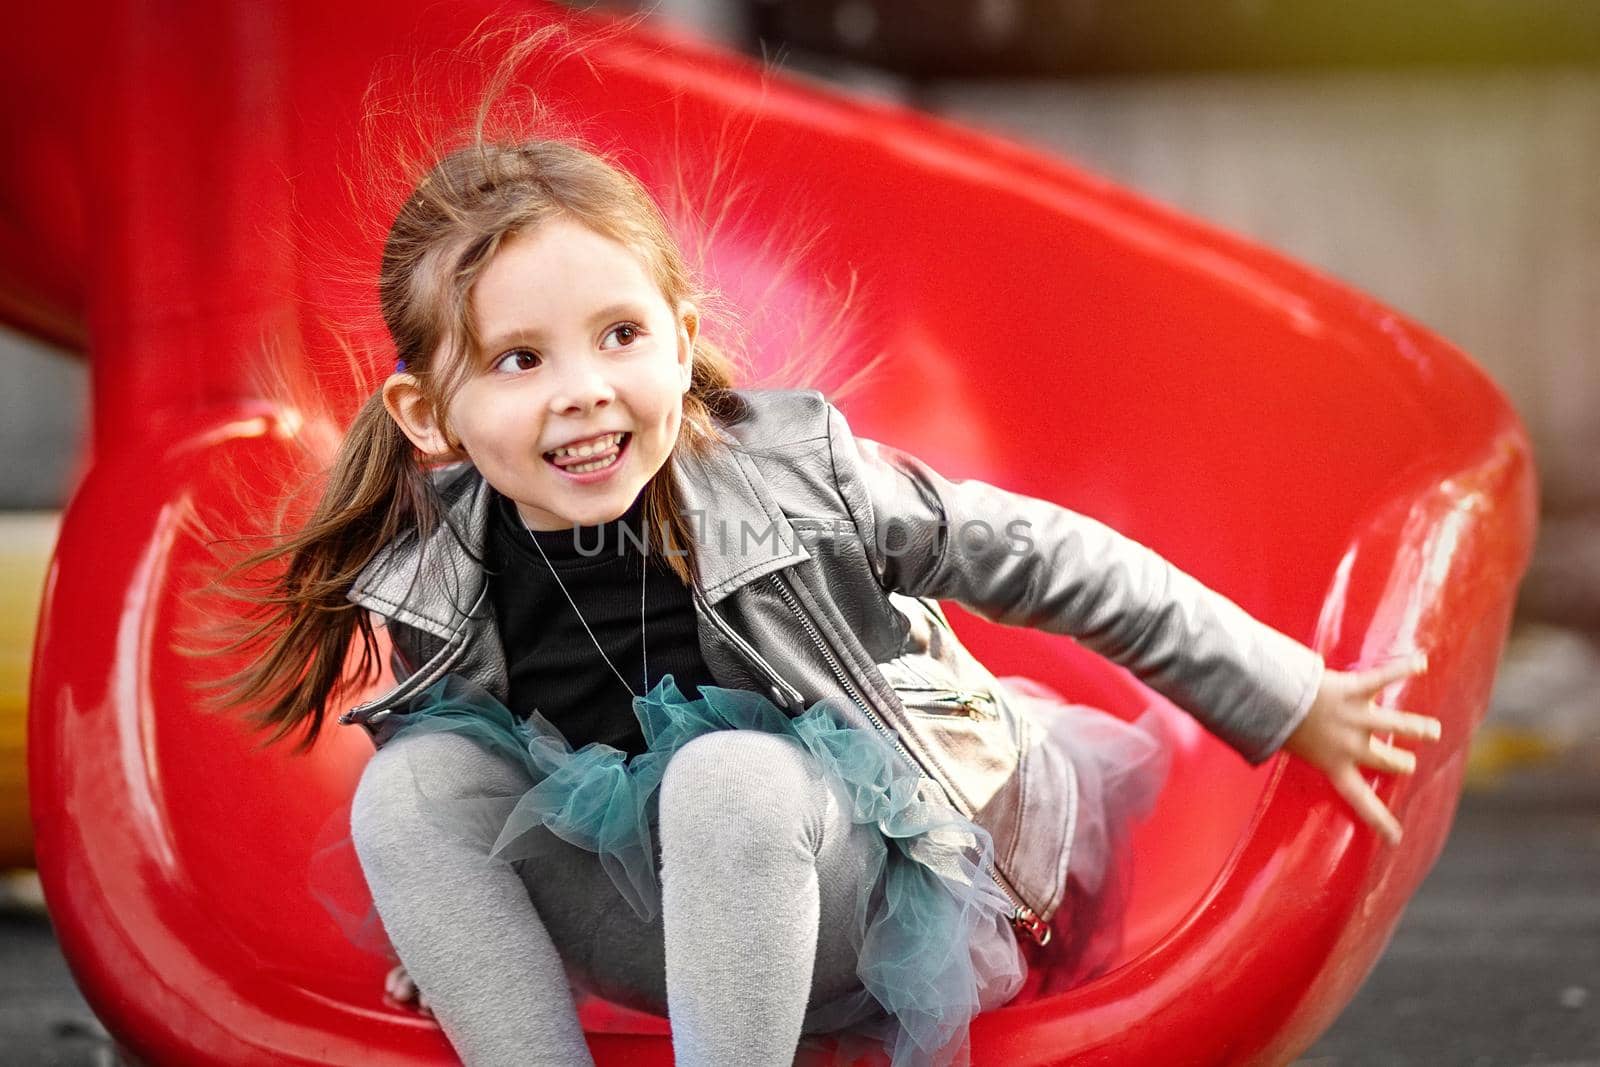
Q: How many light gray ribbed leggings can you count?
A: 1